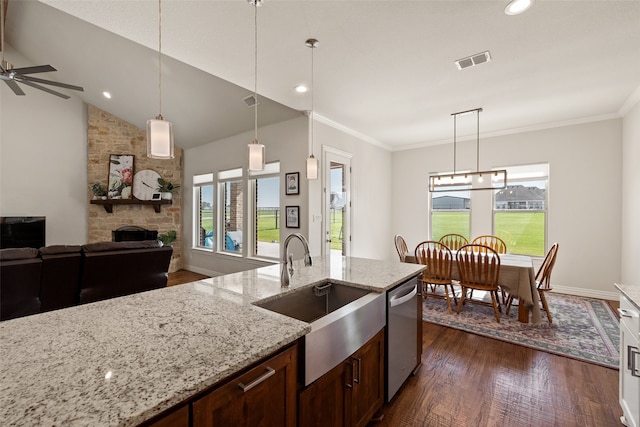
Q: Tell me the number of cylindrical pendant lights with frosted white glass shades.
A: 3